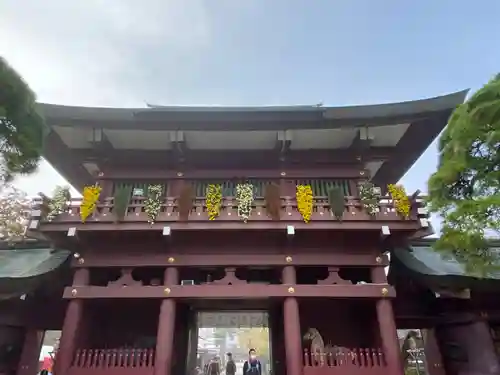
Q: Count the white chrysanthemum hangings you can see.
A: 4